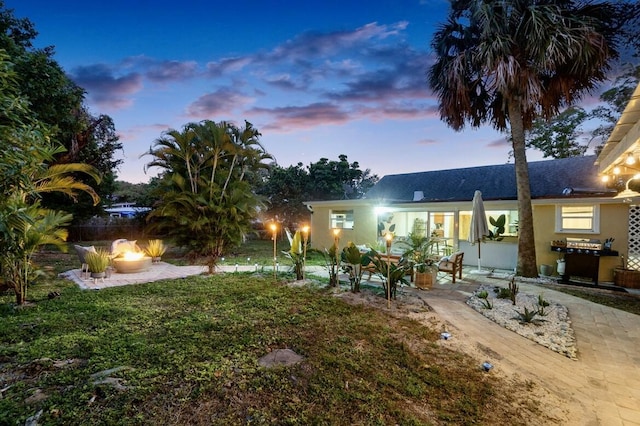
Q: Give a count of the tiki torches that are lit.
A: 4